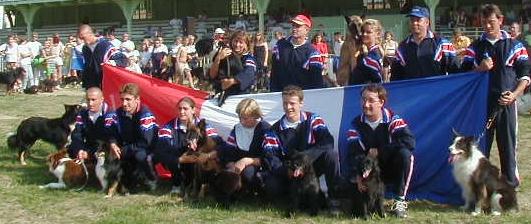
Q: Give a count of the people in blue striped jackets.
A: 12